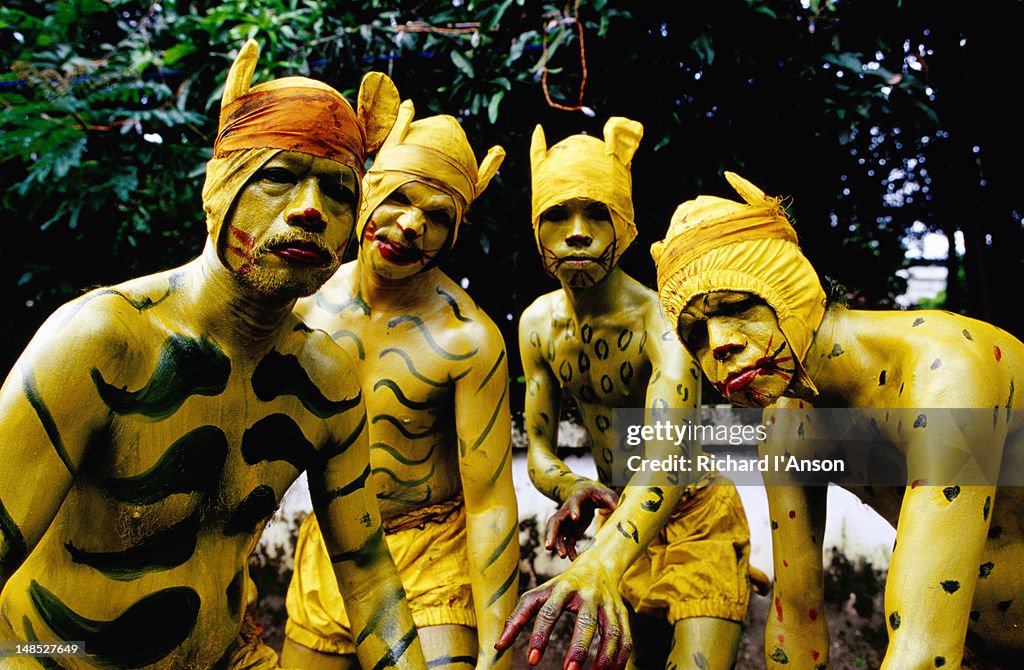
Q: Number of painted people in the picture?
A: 4